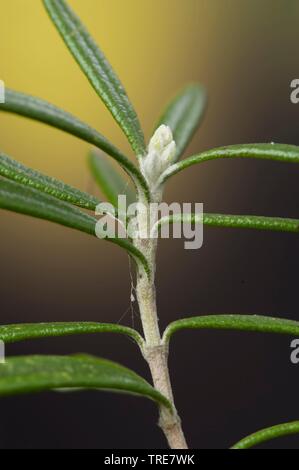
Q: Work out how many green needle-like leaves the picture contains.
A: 12